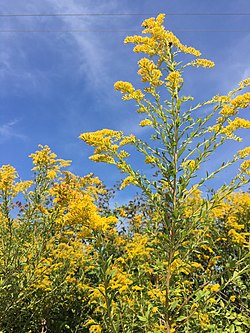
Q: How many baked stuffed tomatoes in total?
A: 0